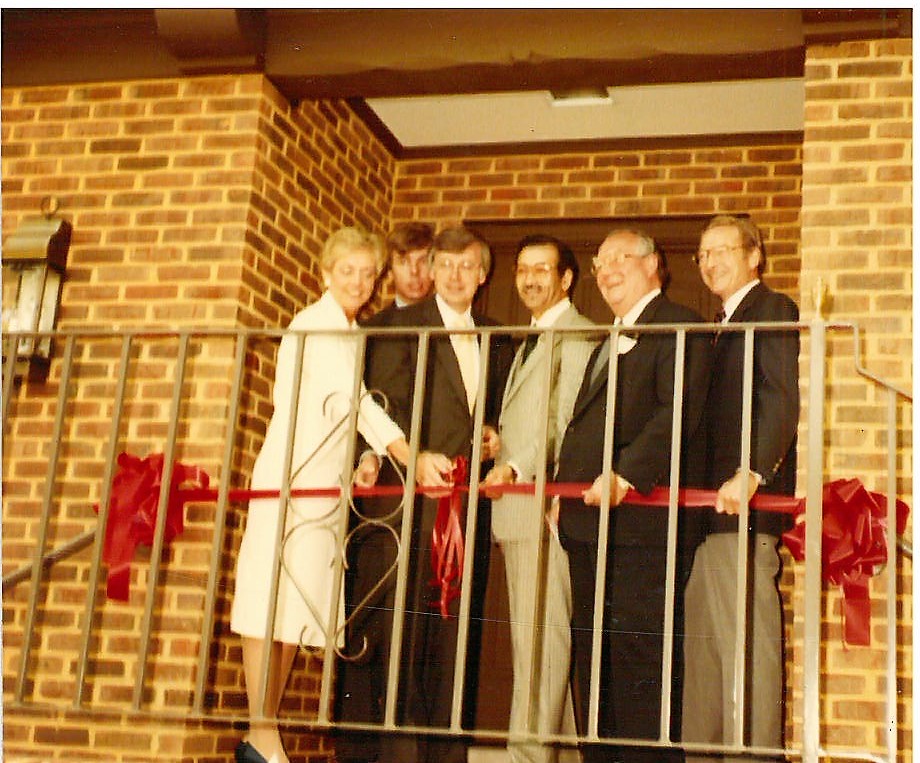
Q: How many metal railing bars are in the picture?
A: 15